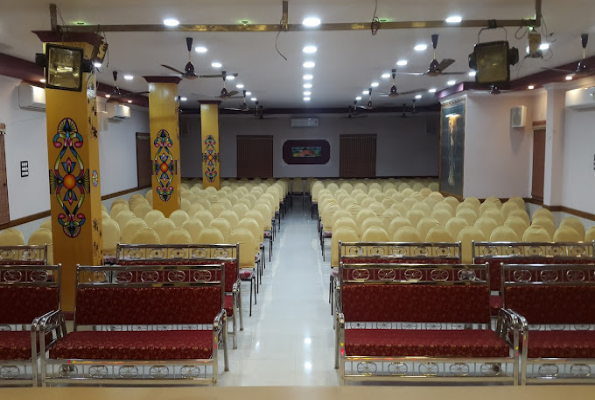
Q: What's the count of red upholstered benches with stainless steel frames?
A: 8